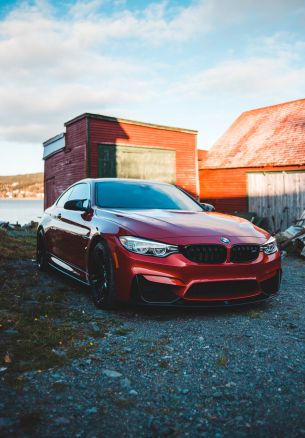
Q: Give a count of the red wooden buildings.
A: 2